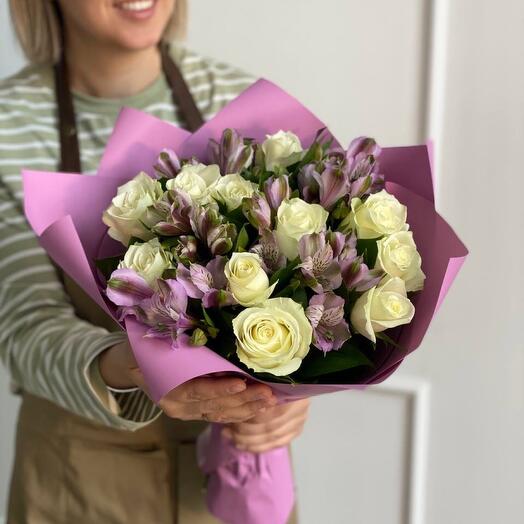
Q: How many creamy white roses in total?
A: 11